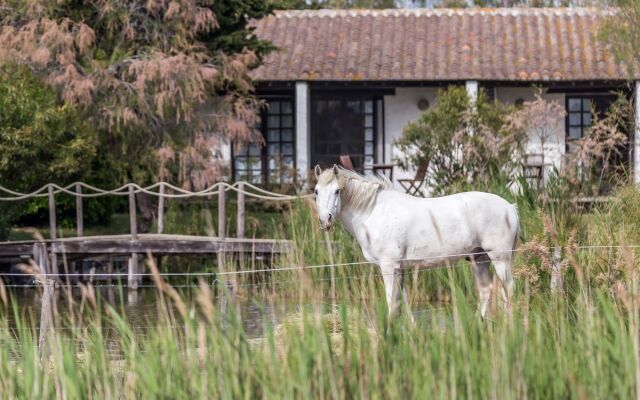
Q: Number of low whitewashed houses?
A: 1